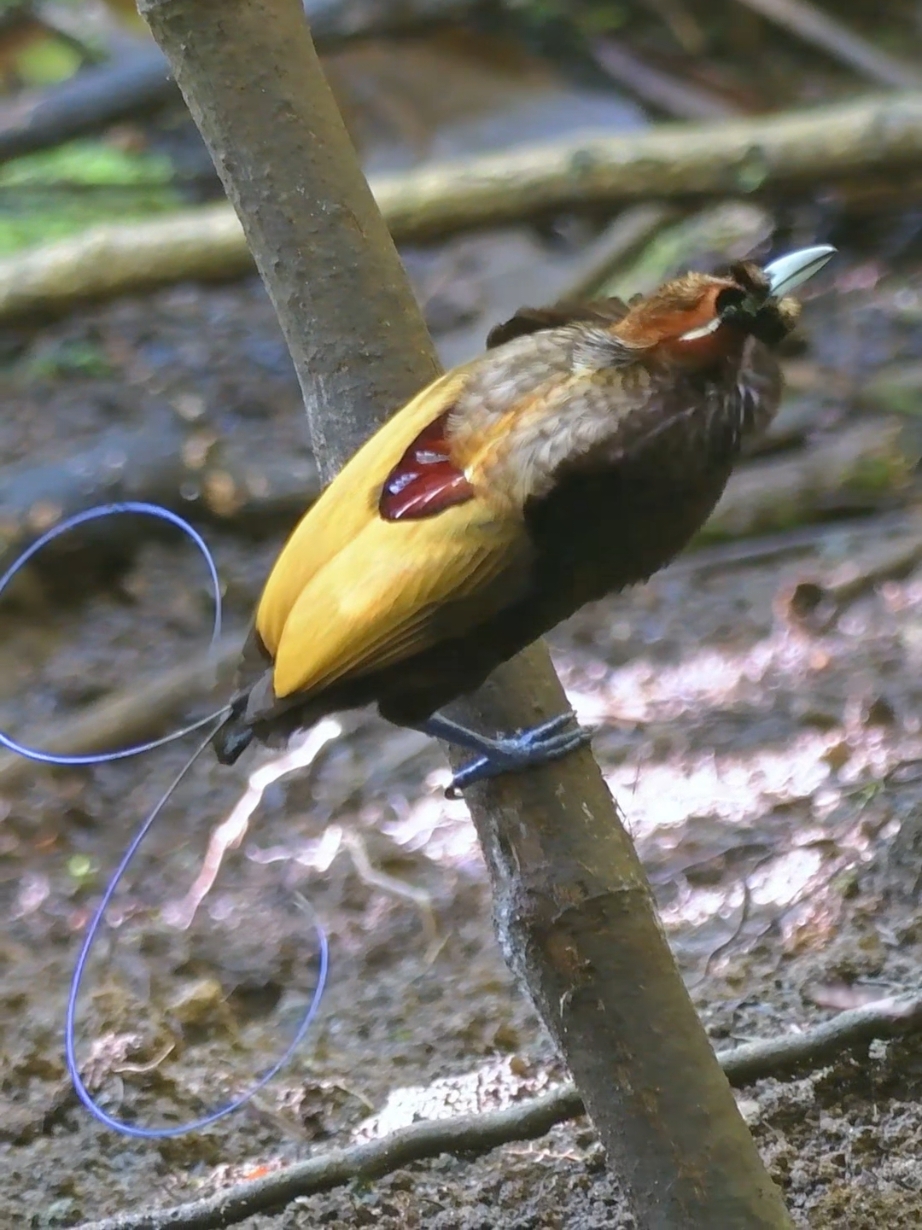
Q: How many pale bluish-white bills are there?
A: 1